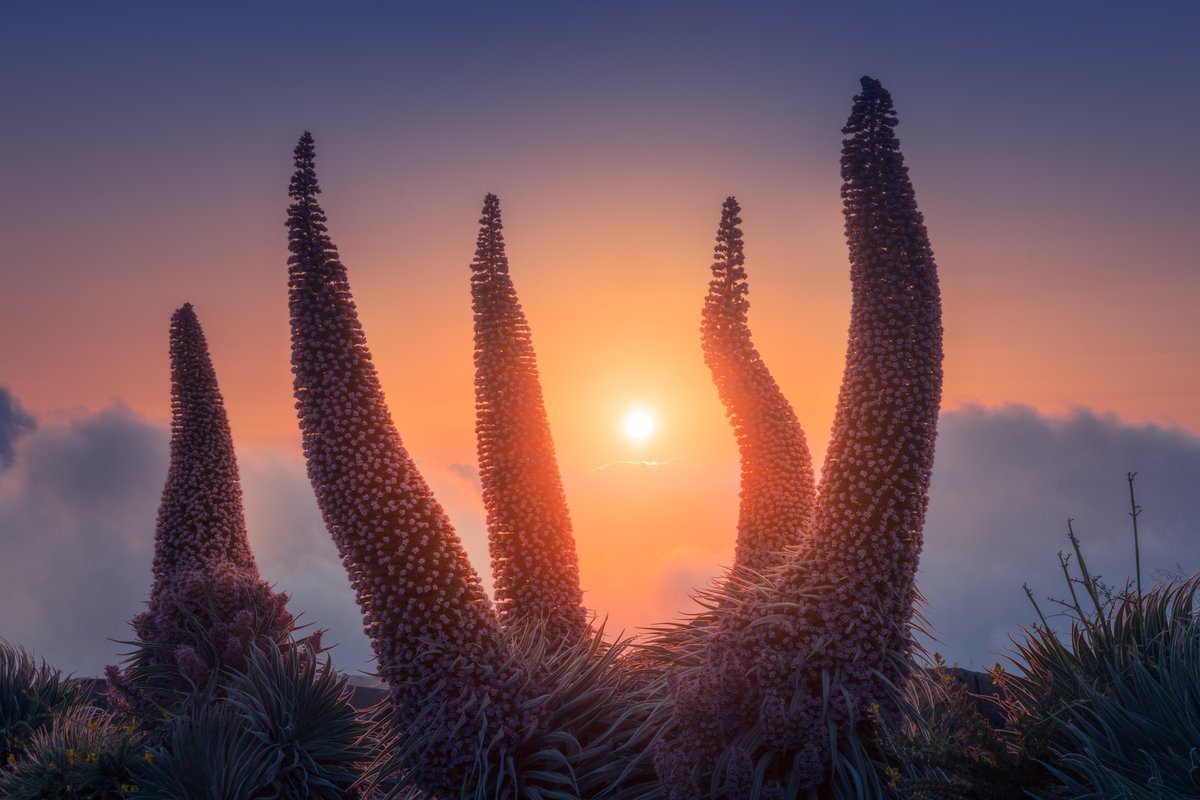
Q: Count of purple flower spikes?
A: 5